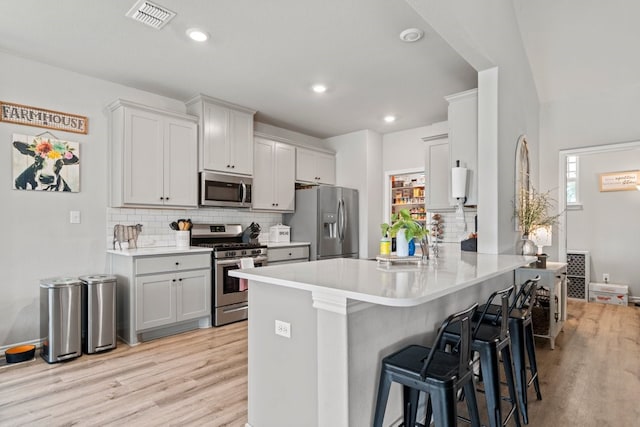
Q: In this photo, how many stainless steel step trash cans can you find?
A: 2